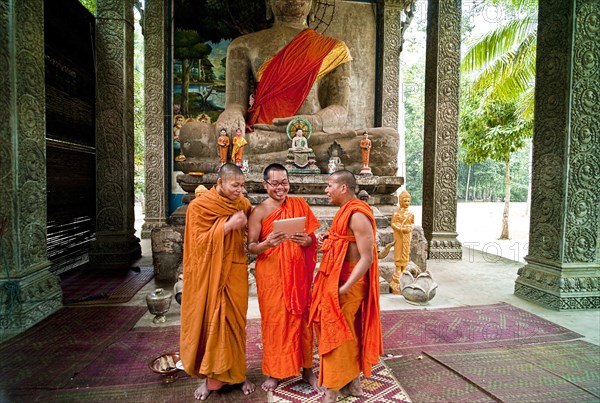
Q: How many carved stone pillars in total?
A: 6